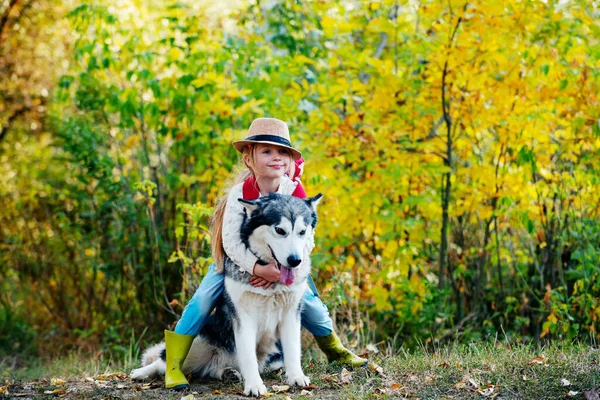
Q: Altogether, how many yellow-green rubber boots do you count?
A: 2